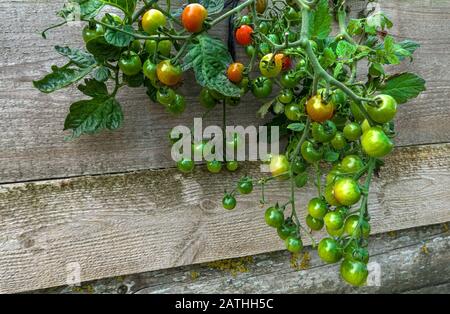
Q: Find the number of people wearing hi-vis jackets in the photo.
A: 0